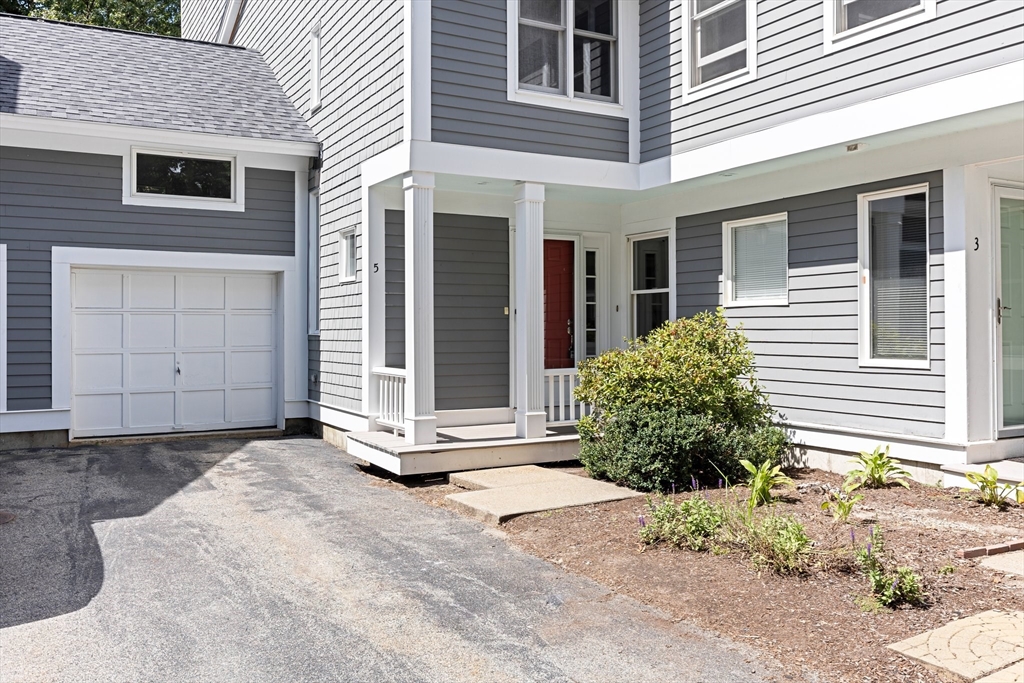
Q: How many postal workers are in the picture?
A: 0